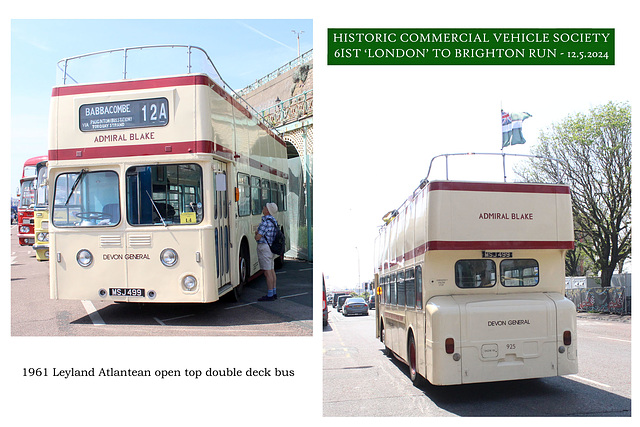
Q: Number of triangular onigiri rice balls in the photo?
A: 0